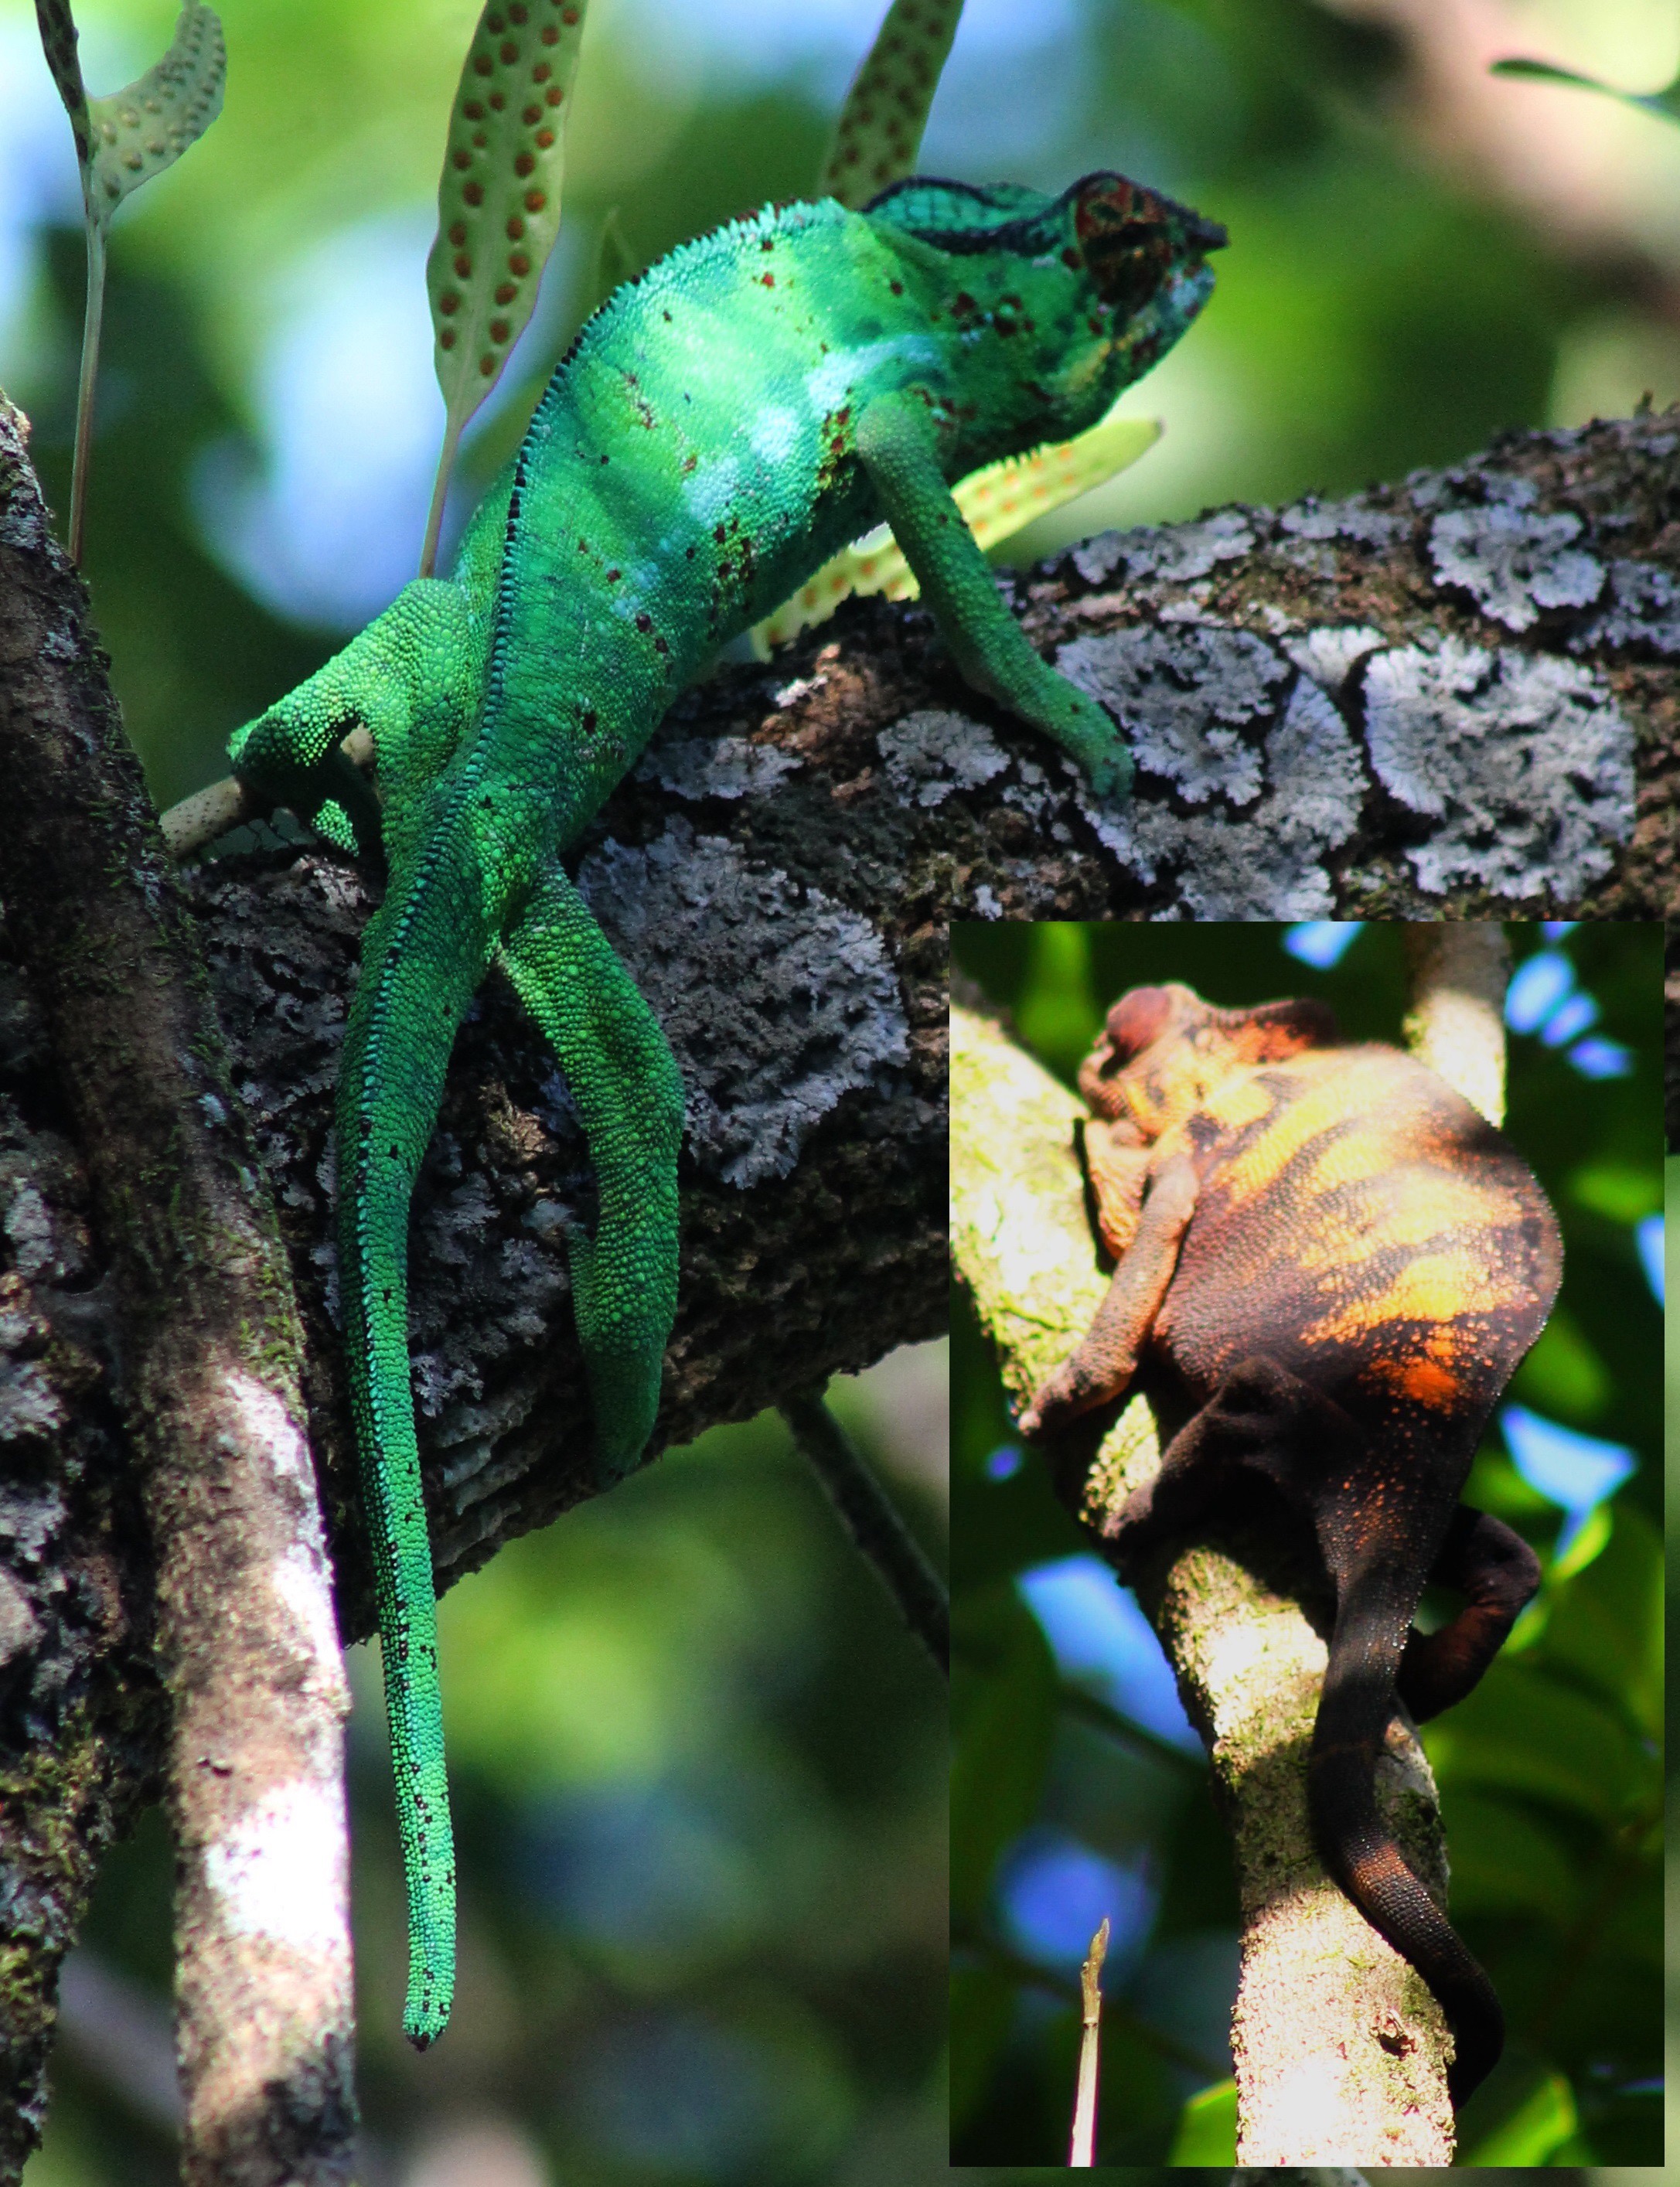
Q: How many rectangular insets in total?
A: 1